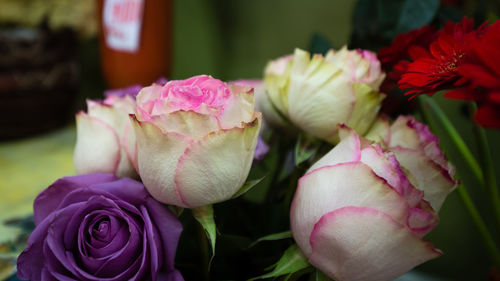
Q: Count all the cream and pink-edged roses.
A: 5